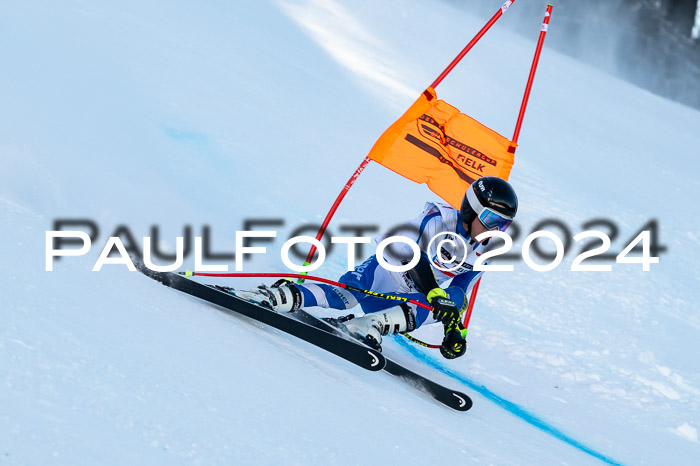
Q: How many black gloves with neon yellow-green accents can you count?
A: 2